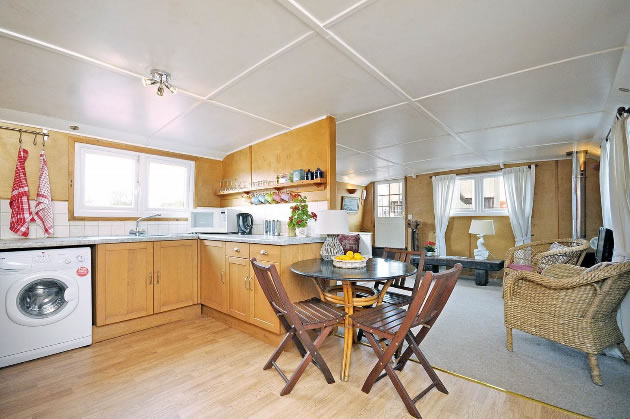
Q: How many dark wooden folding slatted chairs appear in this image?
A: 3